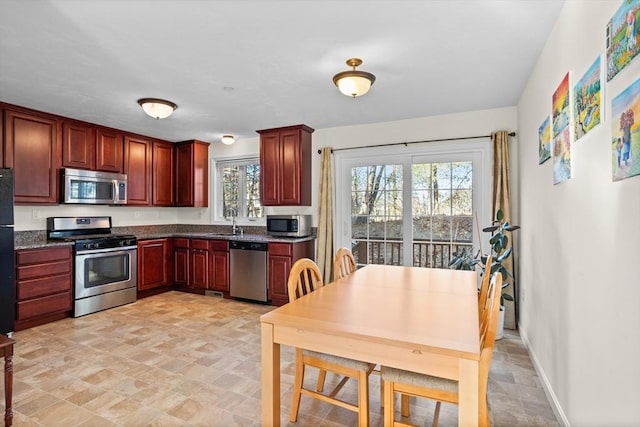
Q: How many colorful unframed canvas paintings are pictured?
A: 6